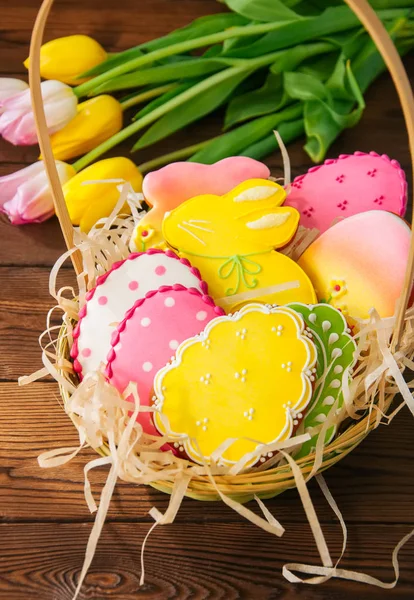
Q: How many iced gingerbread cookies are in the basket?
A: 8